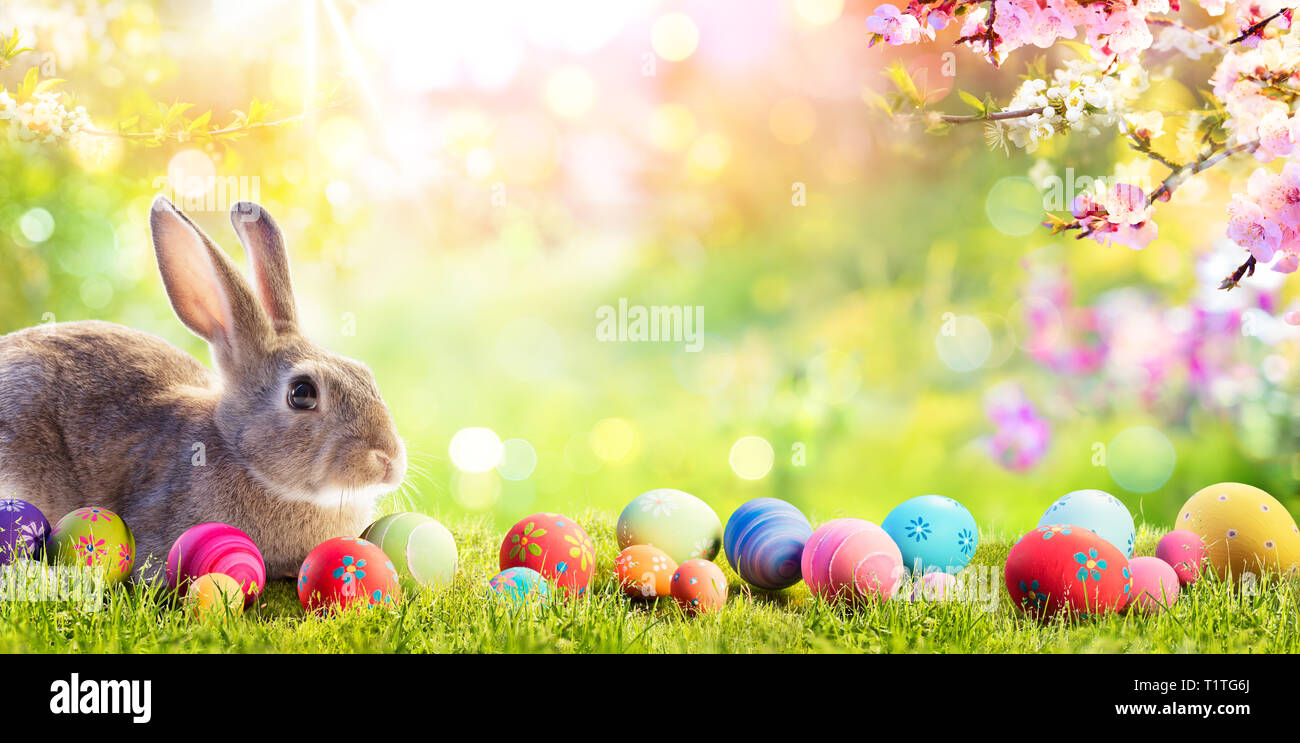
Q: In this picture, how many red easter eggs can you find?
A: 3